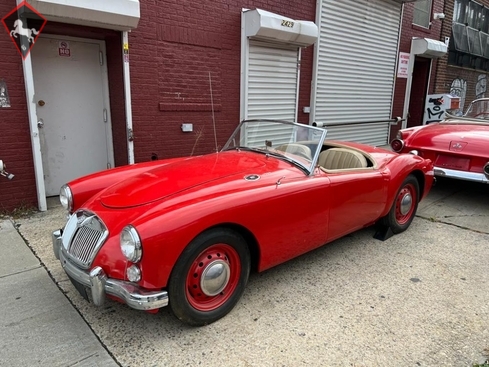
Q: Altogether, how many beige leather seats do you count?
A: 2